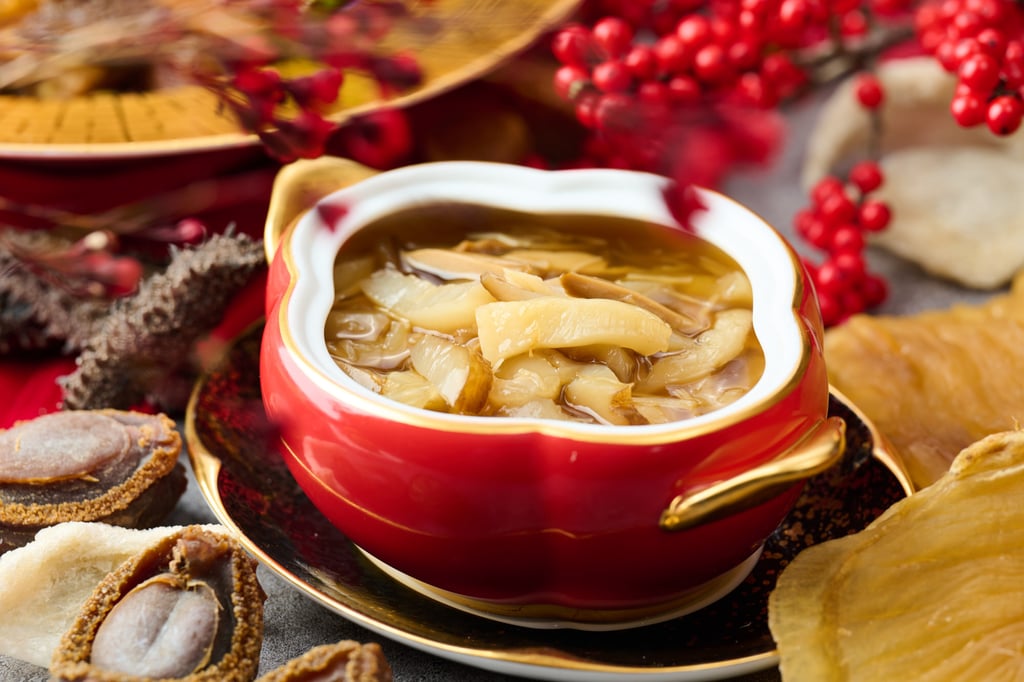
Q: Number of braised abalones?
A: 3